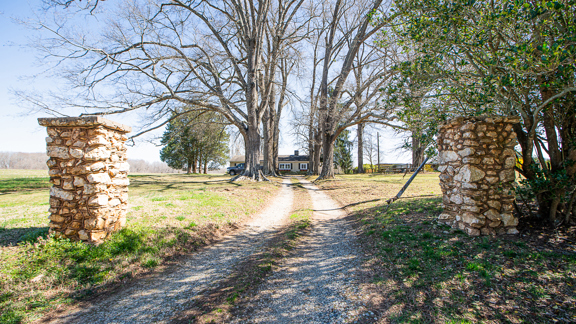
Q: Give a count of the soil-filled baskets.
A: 0